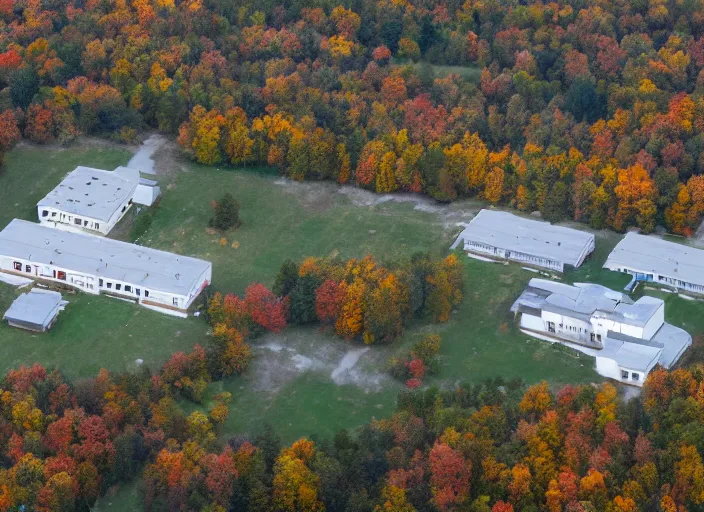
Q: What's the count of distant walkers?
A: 0